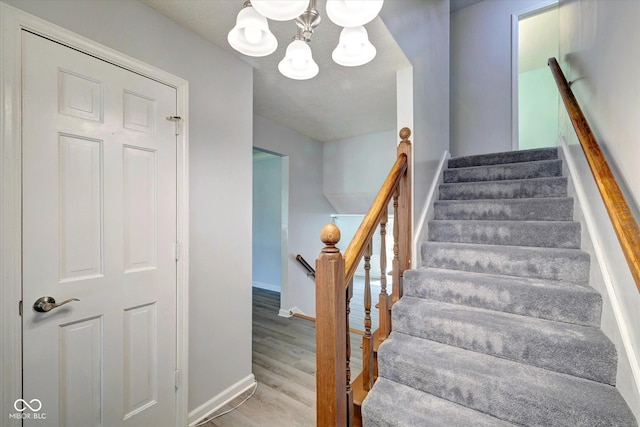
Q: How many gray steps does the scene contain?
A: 10